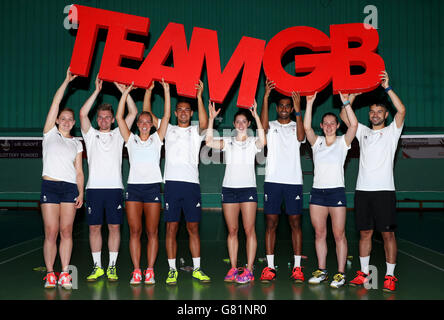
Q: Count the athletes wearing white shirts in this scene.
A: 8